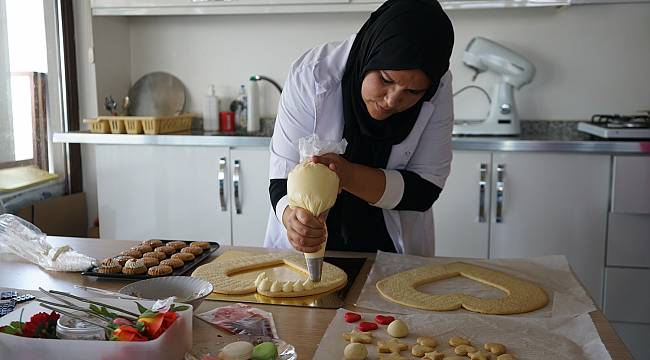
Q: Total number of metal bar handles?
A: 4